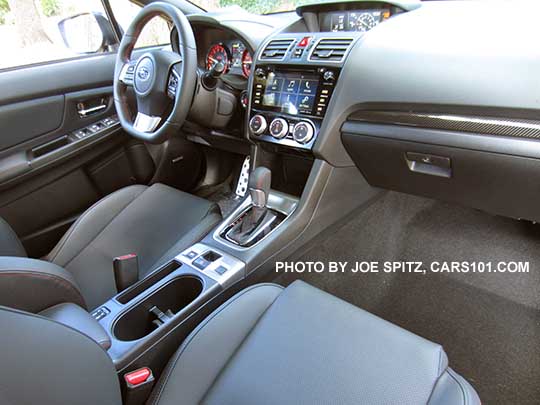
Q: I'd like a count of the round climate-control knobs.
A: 3